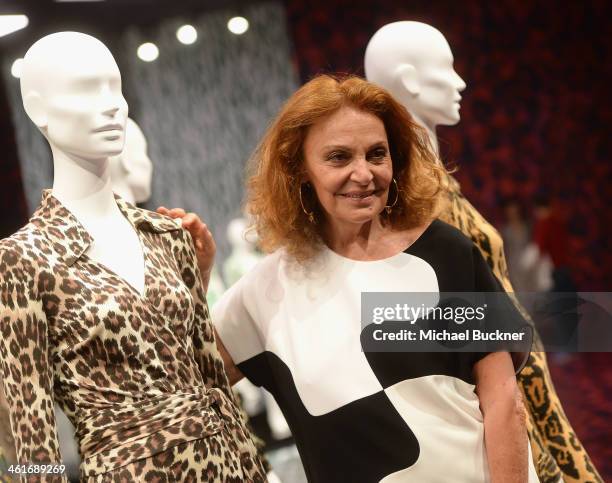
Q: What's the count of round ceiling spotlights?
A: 4